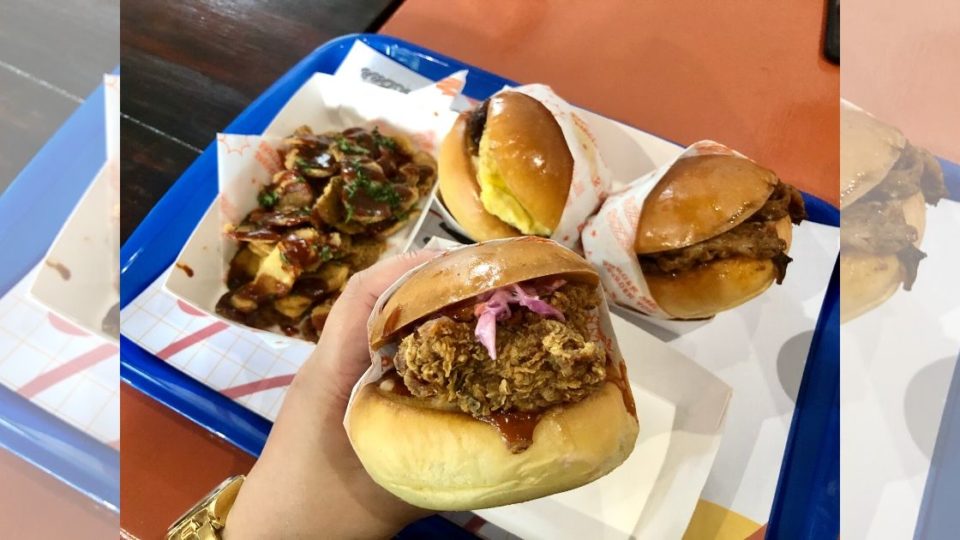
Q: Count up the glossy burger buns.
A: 3